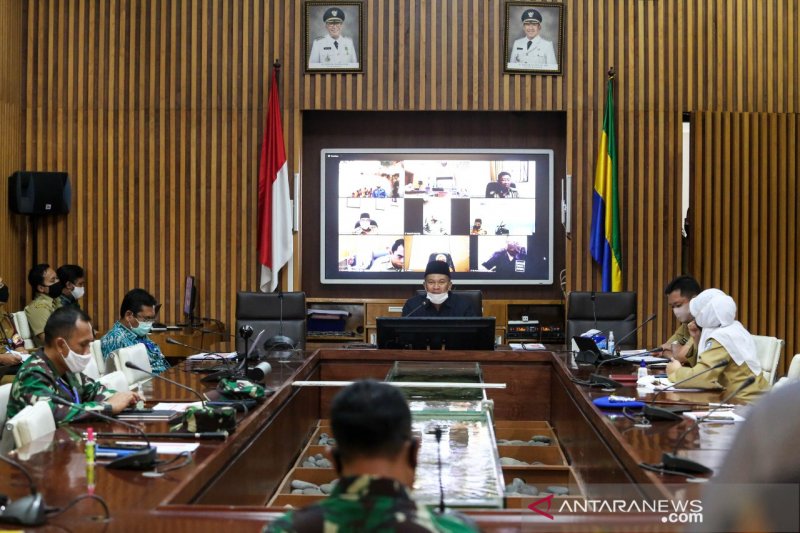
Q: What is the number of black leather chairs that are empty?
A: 2